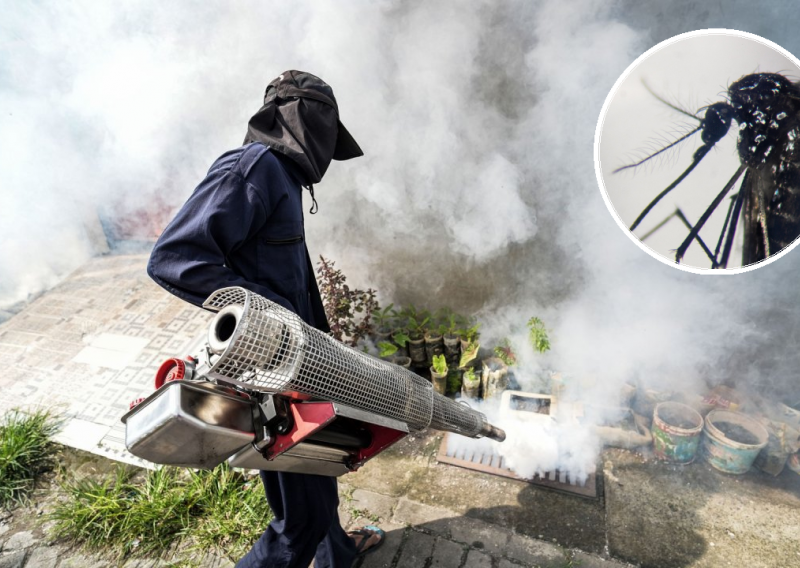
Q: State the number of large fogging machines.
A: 1